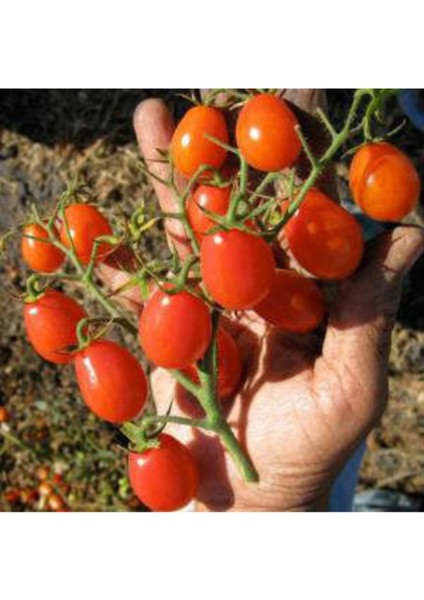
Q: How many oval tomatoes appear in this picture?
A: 14